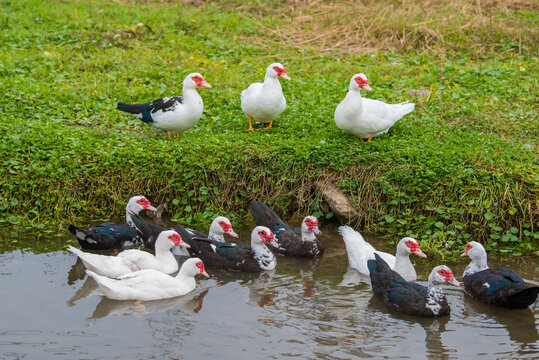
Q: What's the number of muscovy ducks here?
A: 12